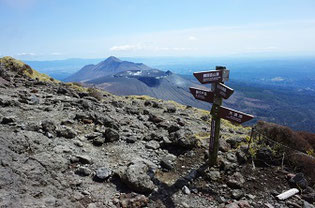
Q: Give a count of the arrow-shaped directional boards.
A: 4